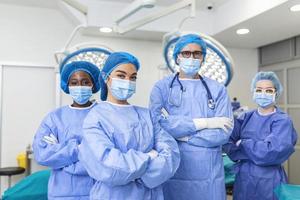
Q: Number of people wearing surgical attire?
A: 4